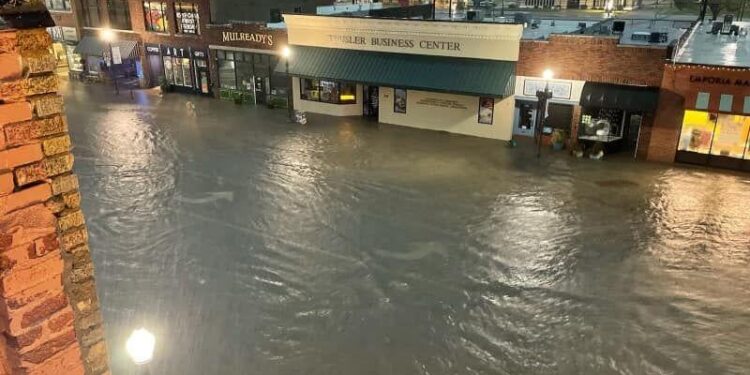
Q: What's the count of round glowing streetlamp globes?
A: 4